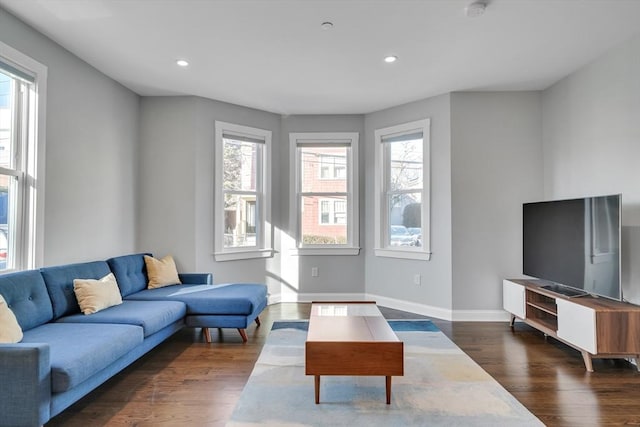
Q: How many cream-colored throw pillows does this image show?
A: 3